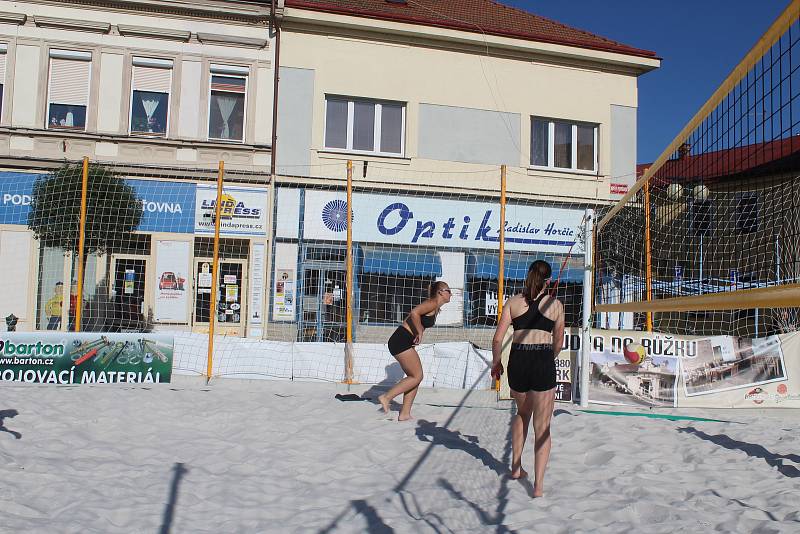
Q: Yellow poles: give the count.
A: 5